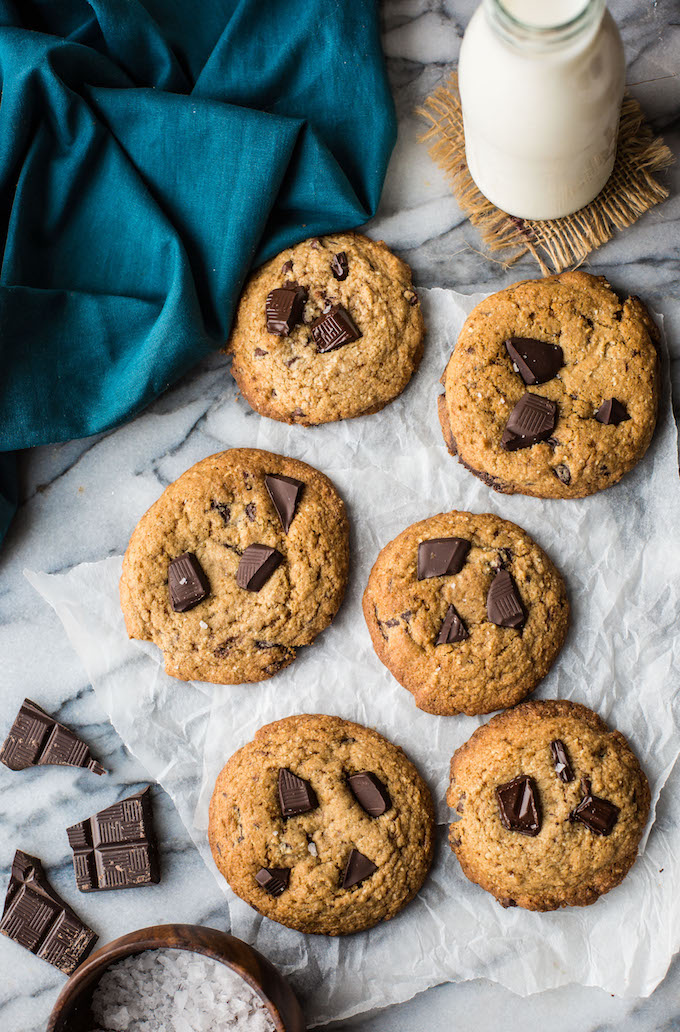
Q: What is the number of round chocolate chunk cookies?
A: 6